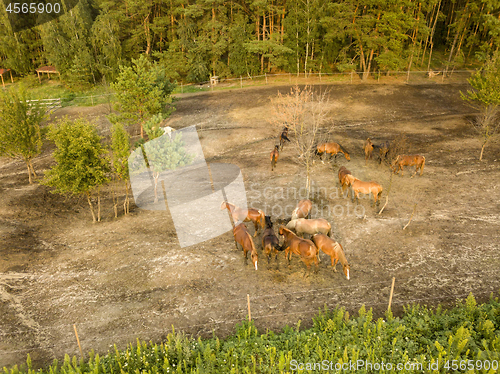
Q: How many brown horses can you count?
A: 11